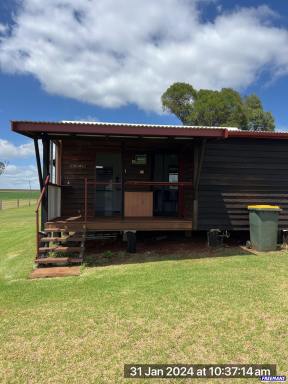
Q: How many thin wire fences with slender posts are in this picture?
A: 1